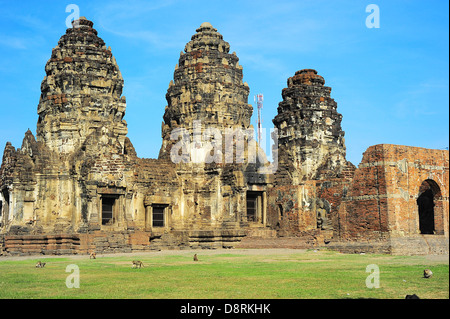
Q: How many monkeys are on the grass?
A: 5